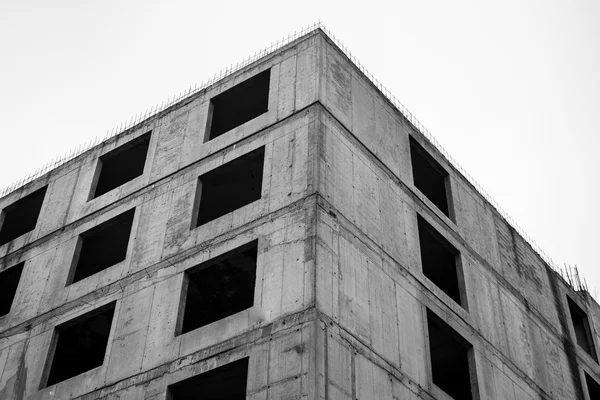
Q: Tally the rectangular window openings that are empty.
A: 14